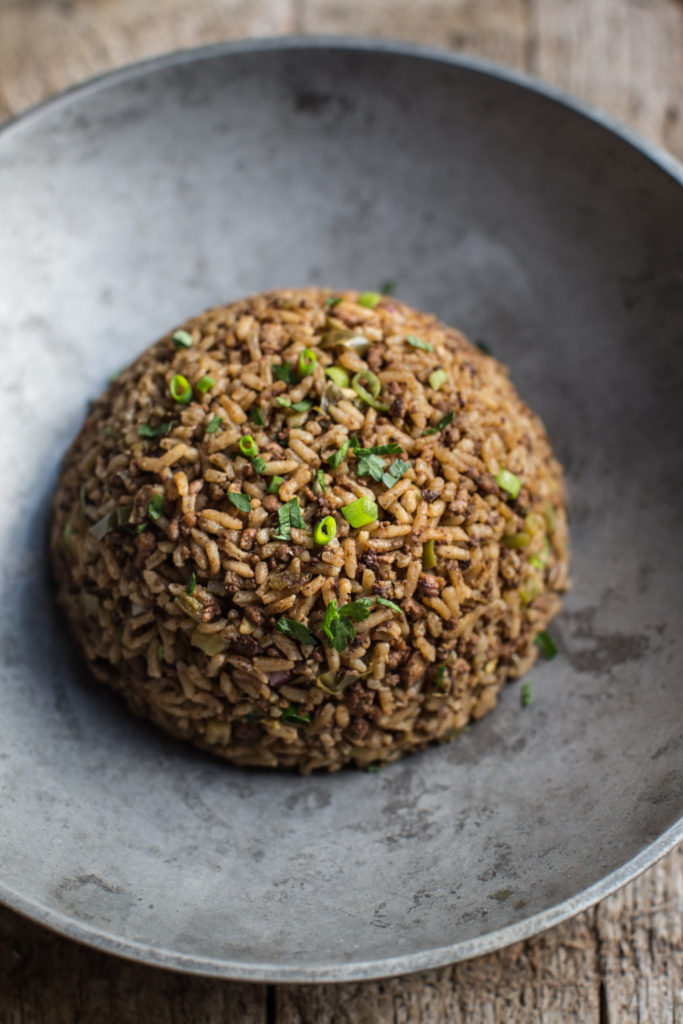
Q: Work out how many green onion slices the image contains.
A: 11